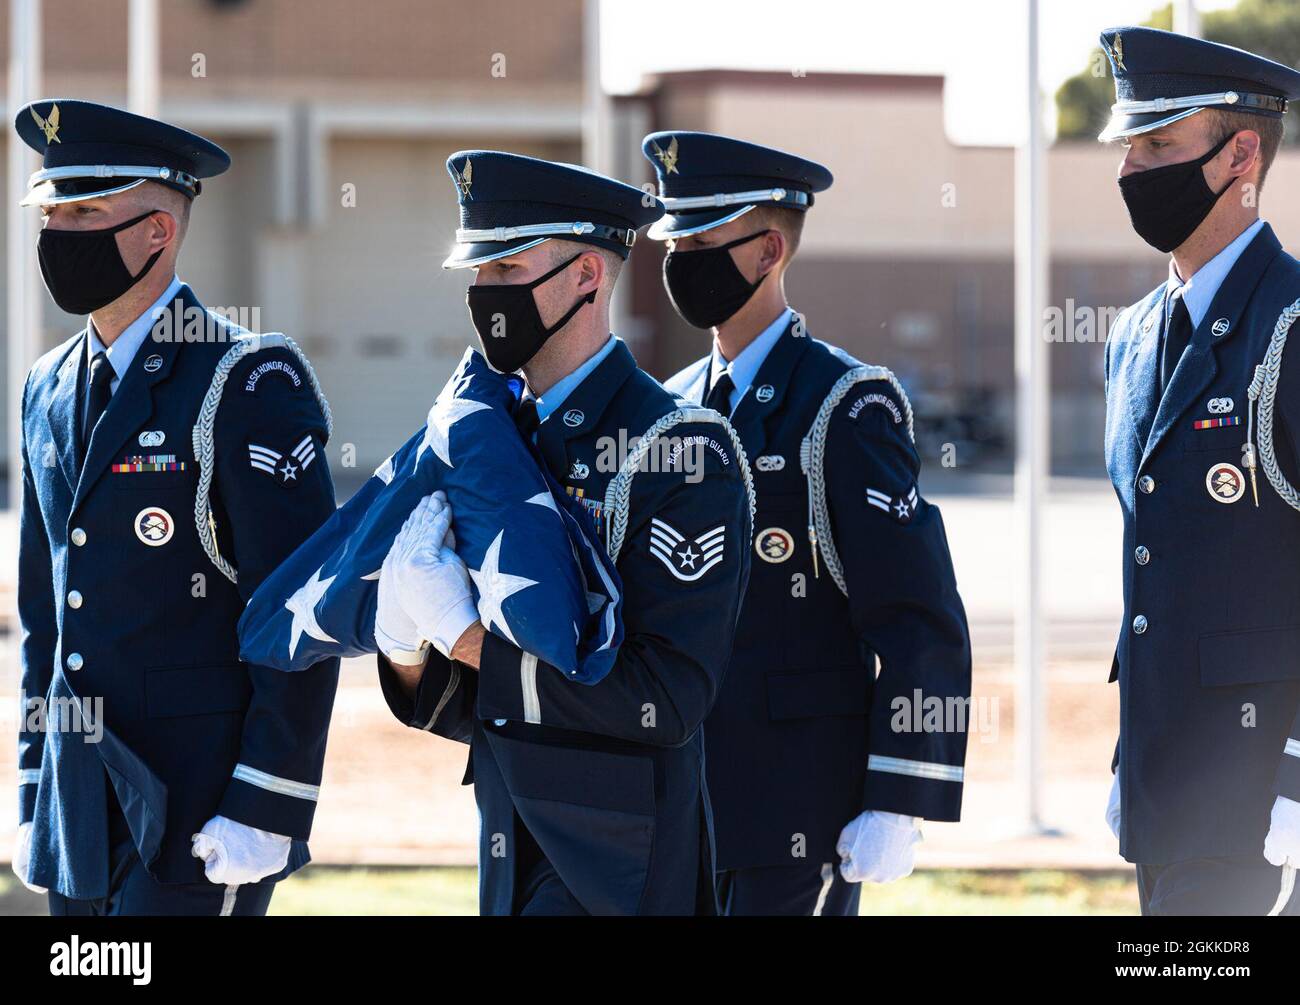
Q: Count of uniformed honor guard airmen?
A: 4